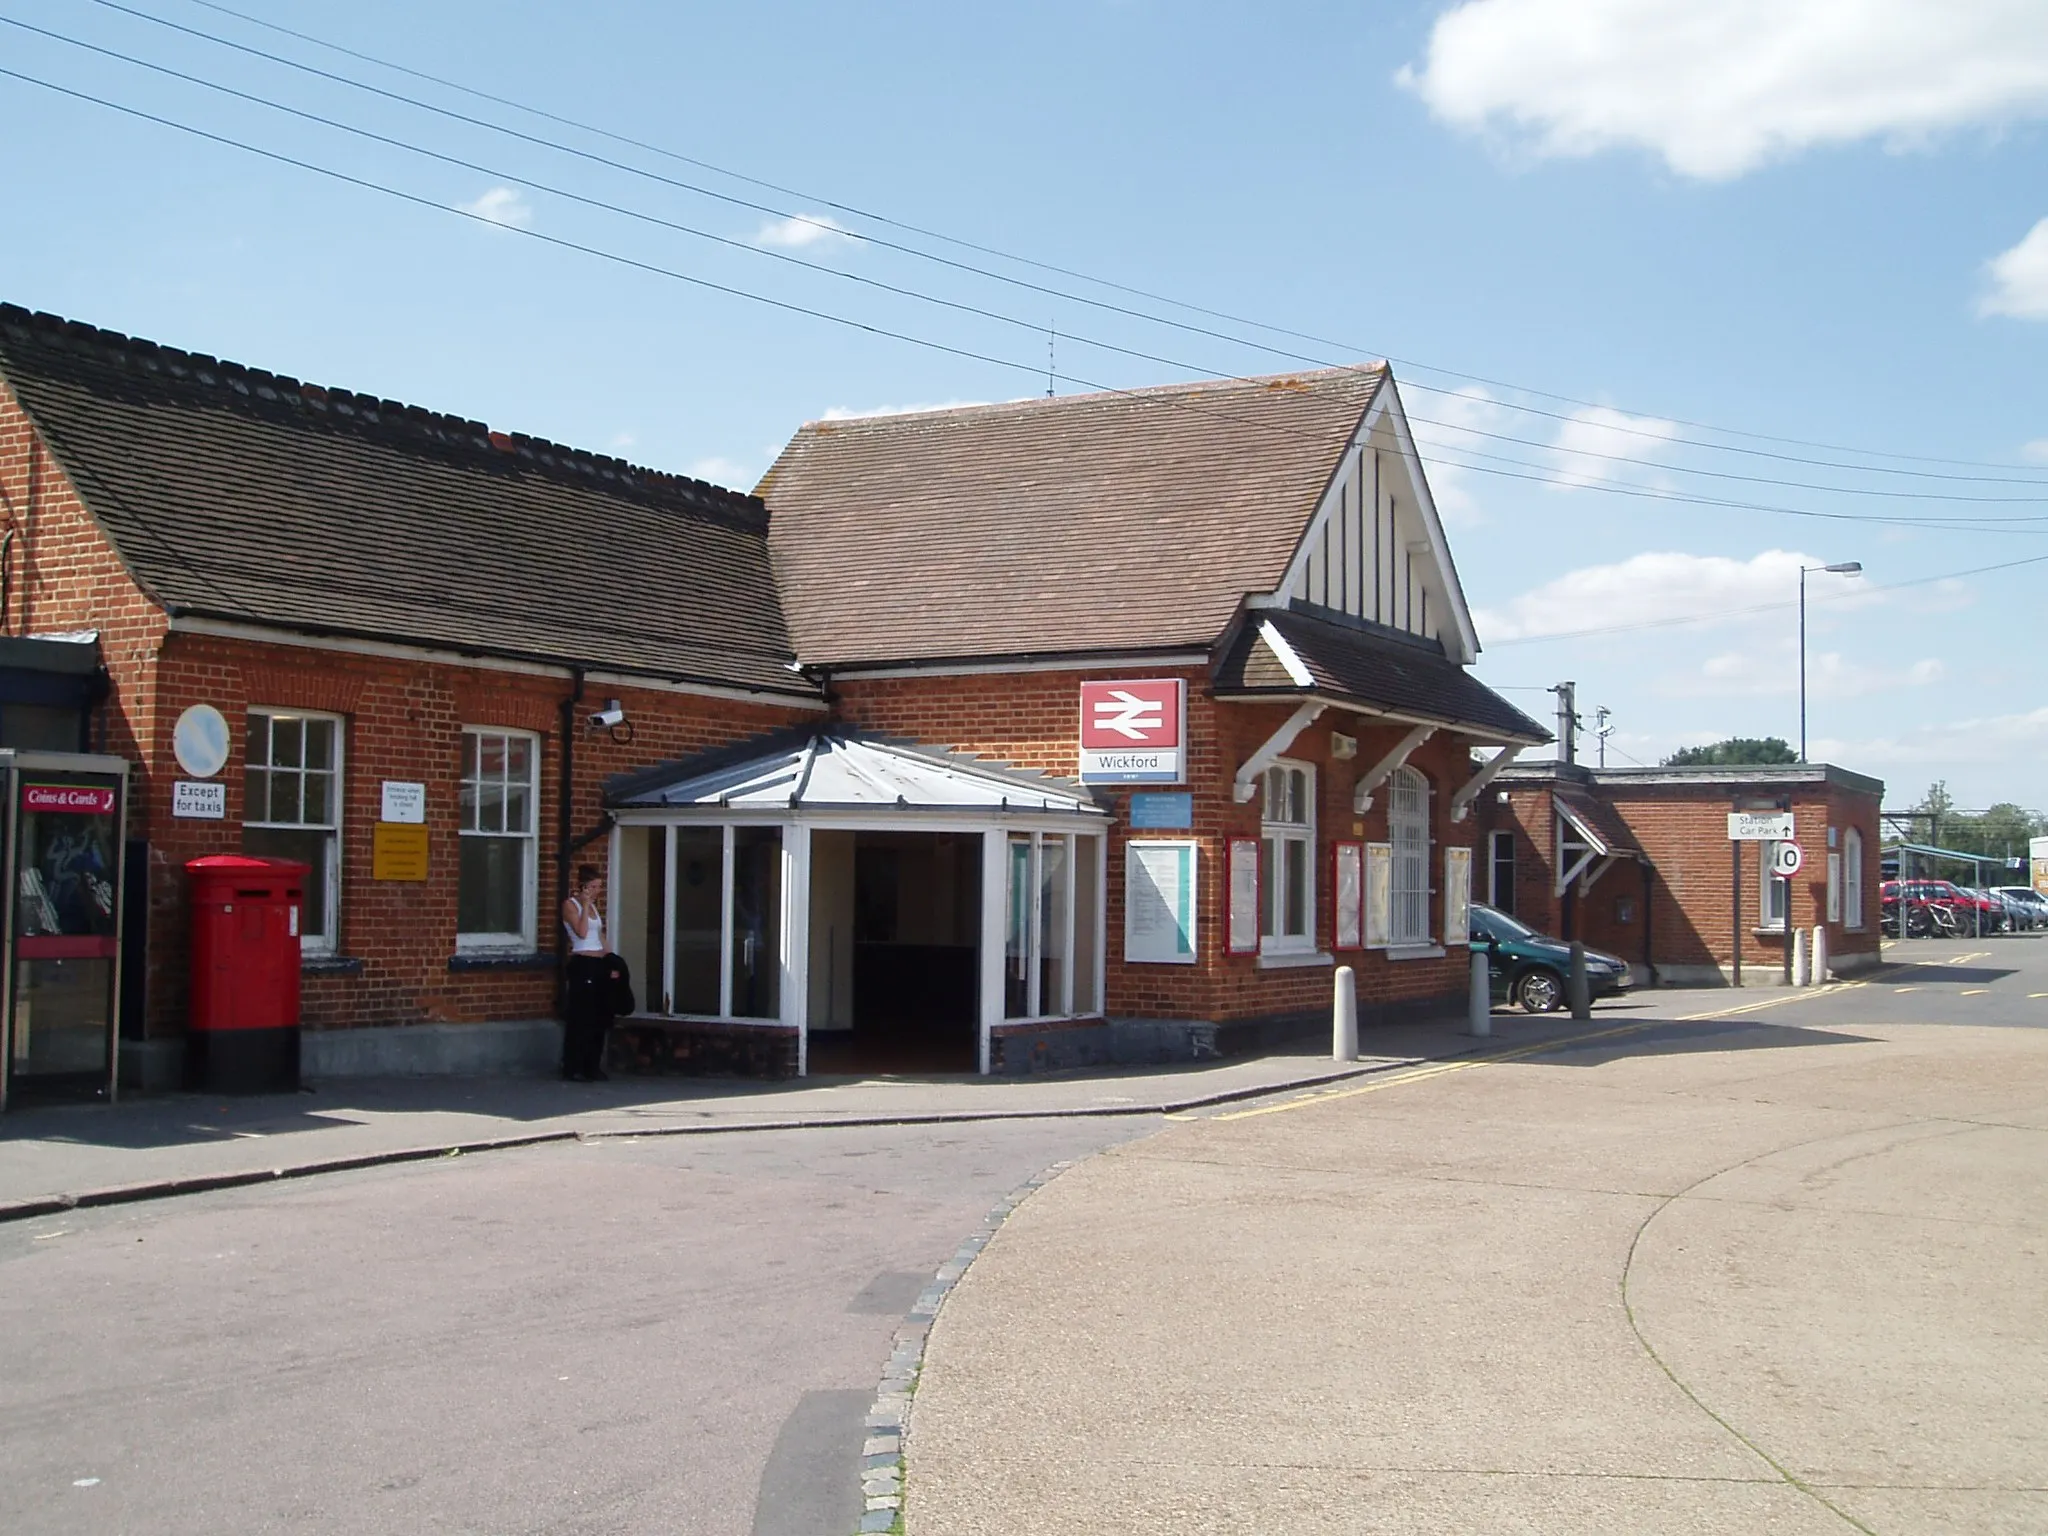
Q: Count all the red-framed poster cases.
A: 2